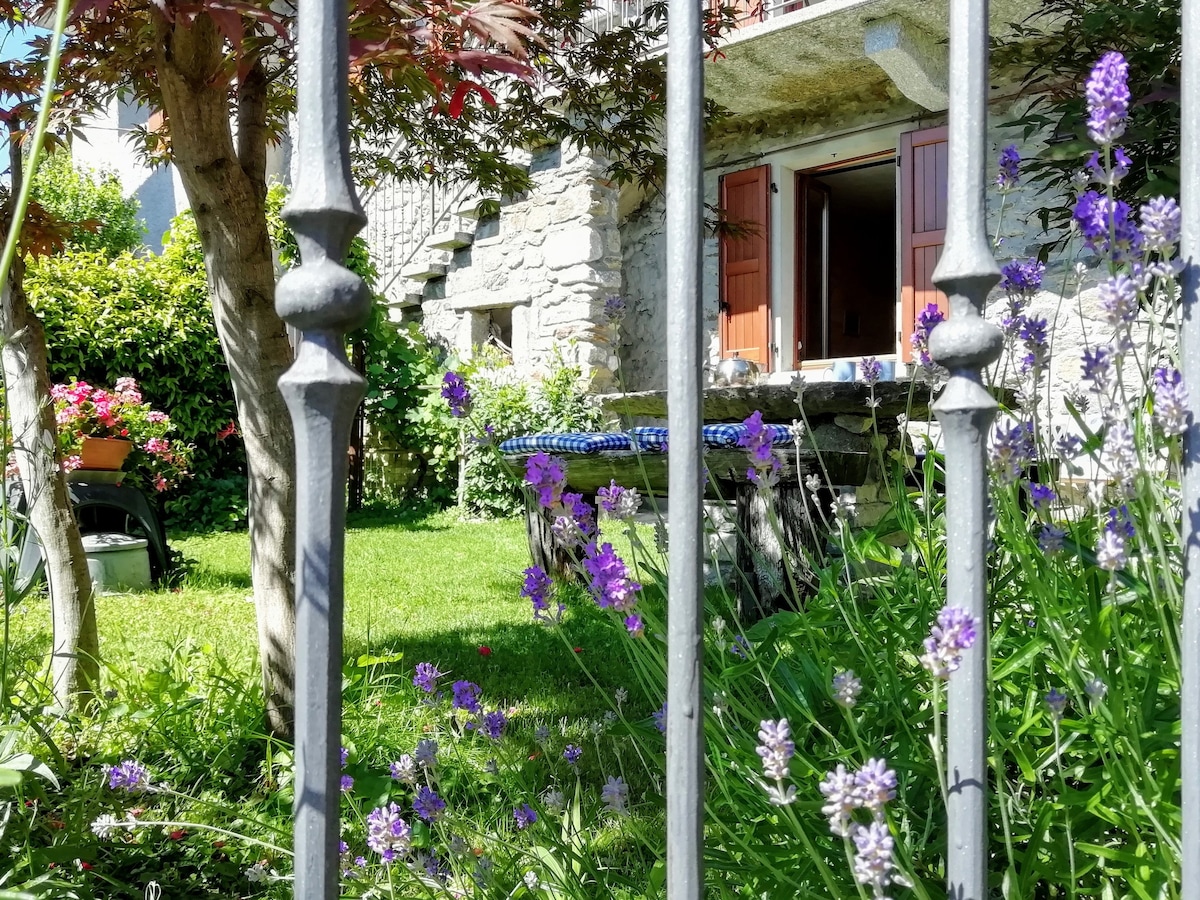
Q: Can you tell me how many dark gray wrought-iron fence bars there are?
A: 4